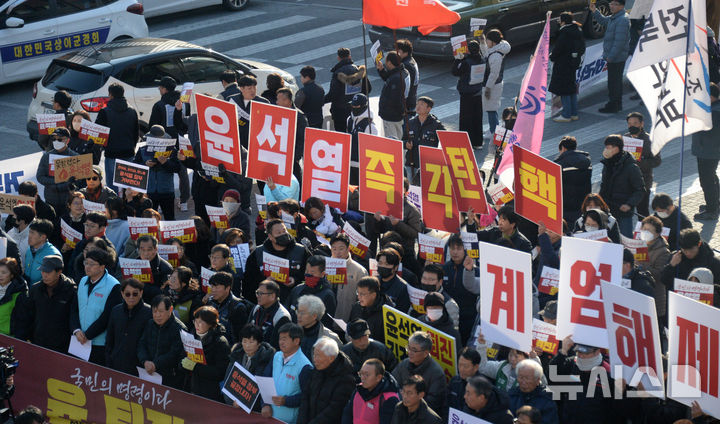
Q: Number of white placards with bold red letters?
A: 4